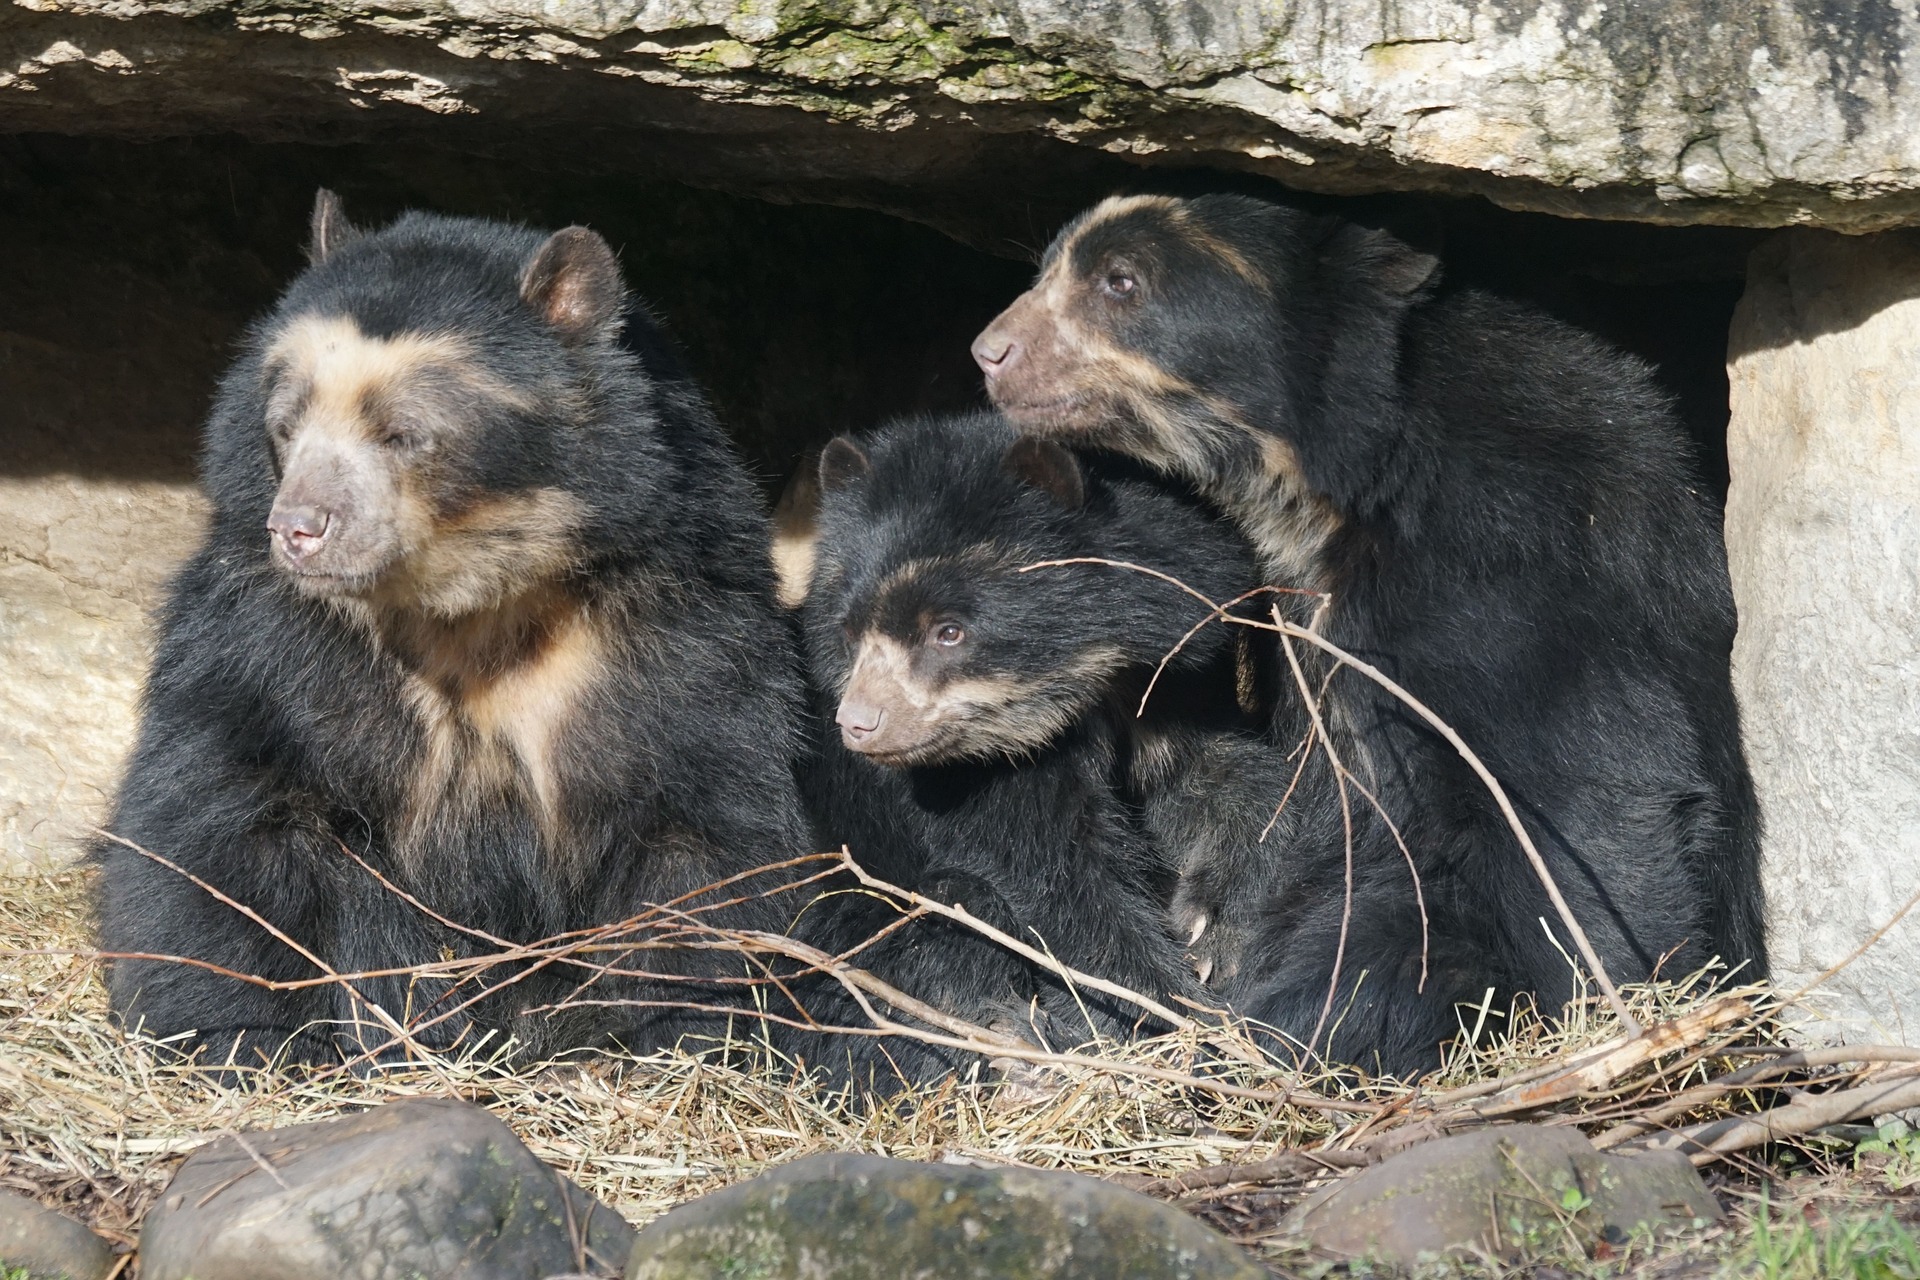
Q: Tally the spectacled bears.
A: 3